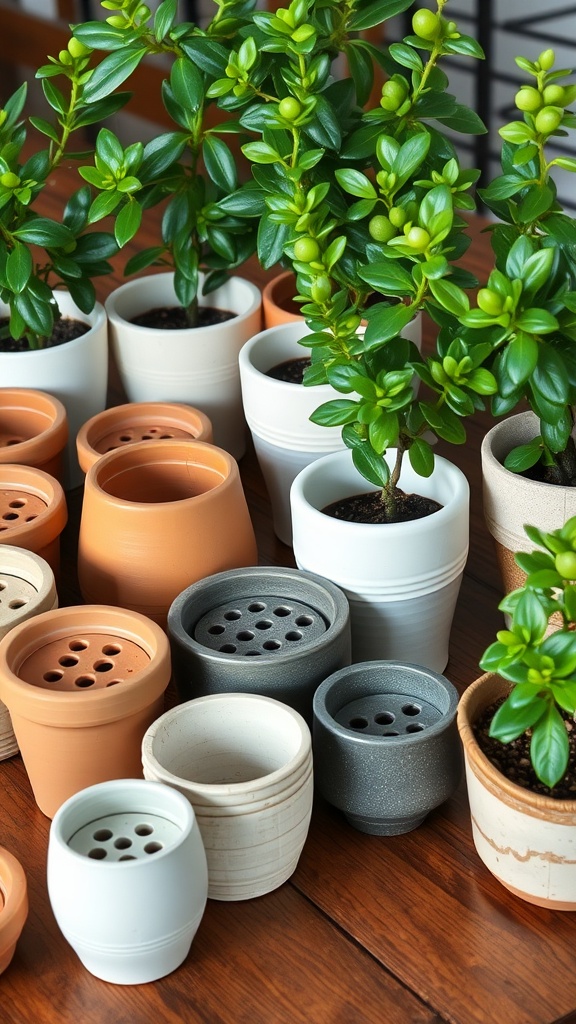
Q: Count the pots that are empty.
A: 11